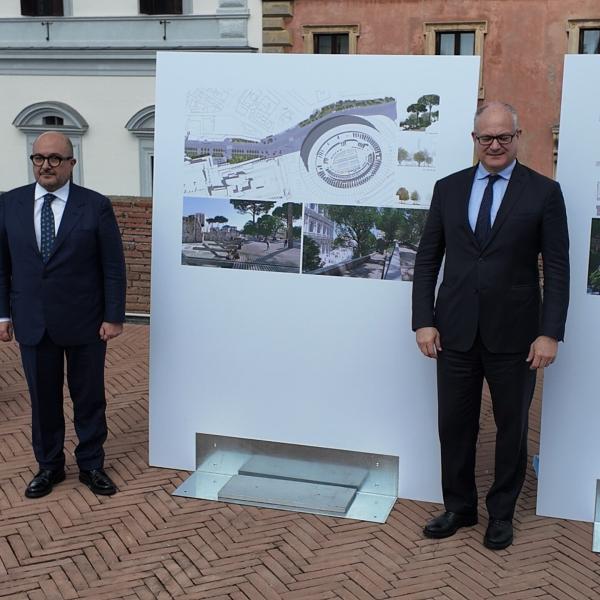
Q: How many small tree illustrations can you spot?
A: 3